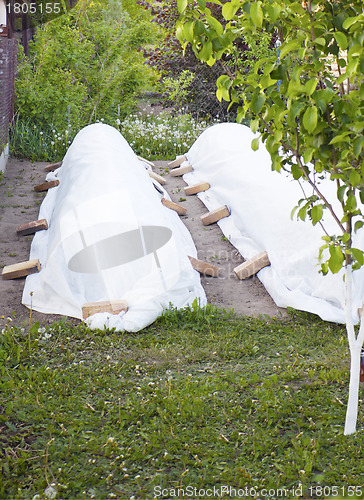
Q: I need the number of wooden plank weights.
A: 14